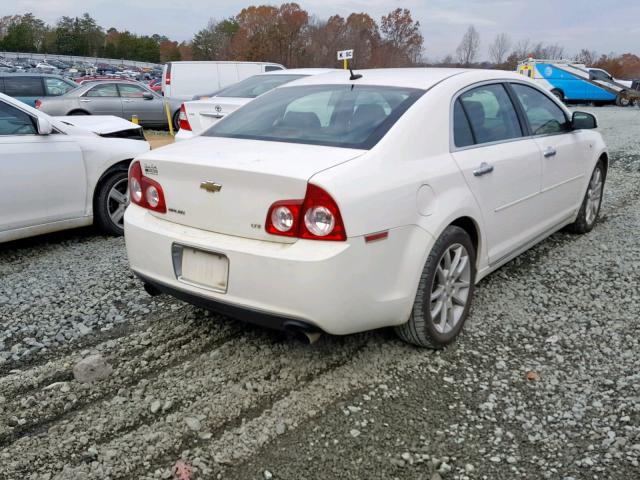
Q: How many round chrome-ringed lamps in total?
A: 4